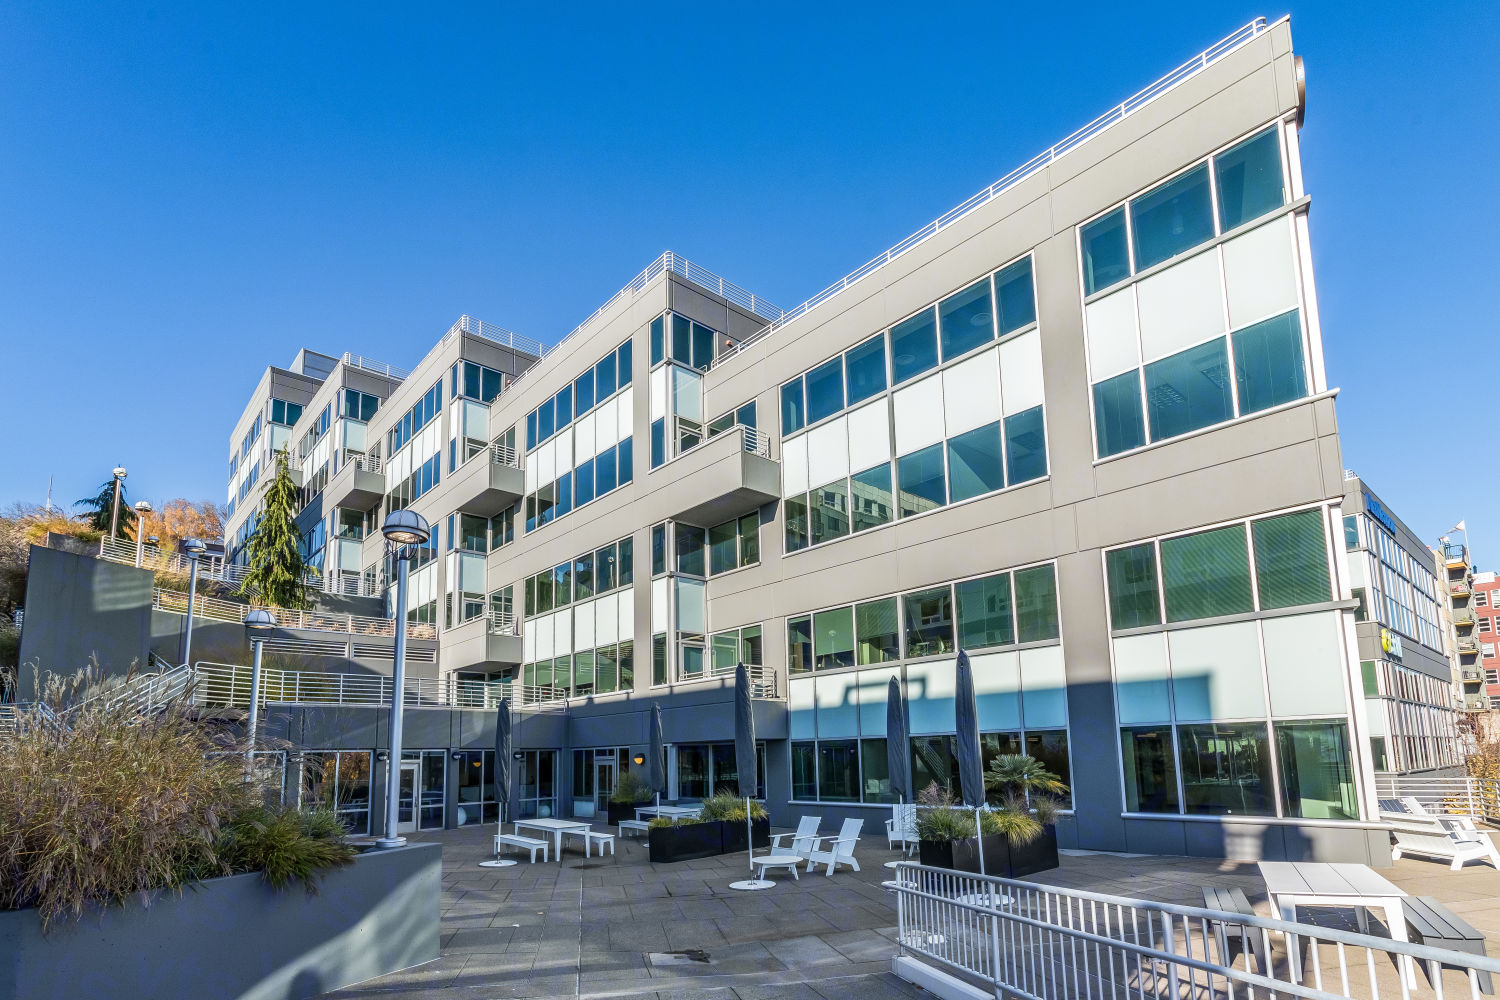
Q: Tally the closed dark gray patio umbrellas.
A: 5